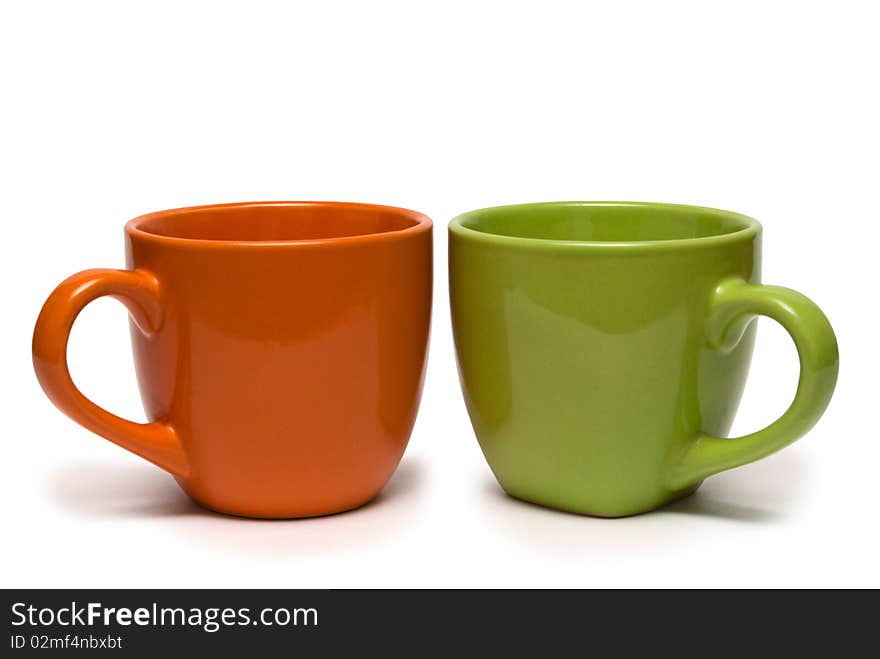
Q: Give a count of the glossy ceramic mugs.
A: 2